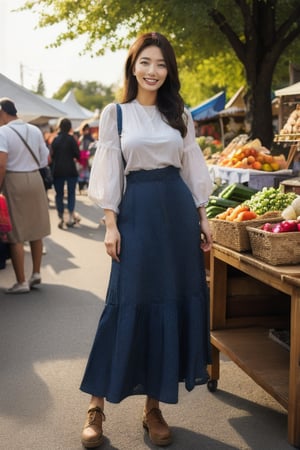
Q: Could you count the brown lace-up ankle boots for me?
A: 2